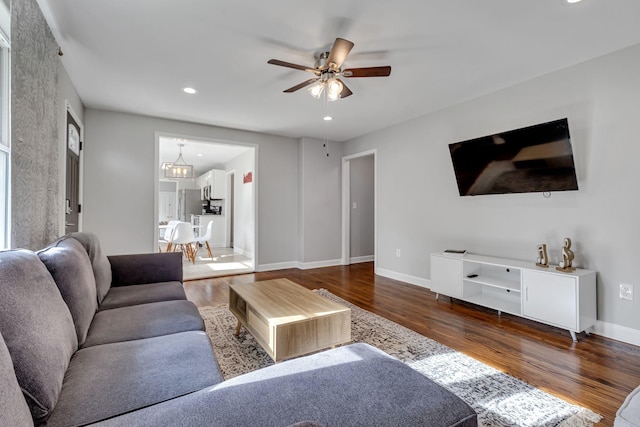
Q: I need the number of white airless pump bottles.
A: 0